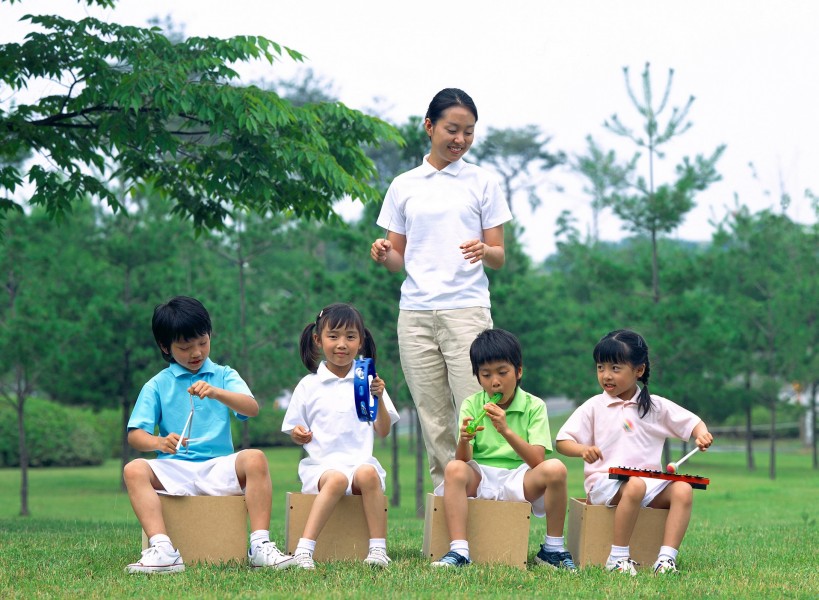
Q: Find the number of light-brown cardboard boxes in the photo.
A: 4